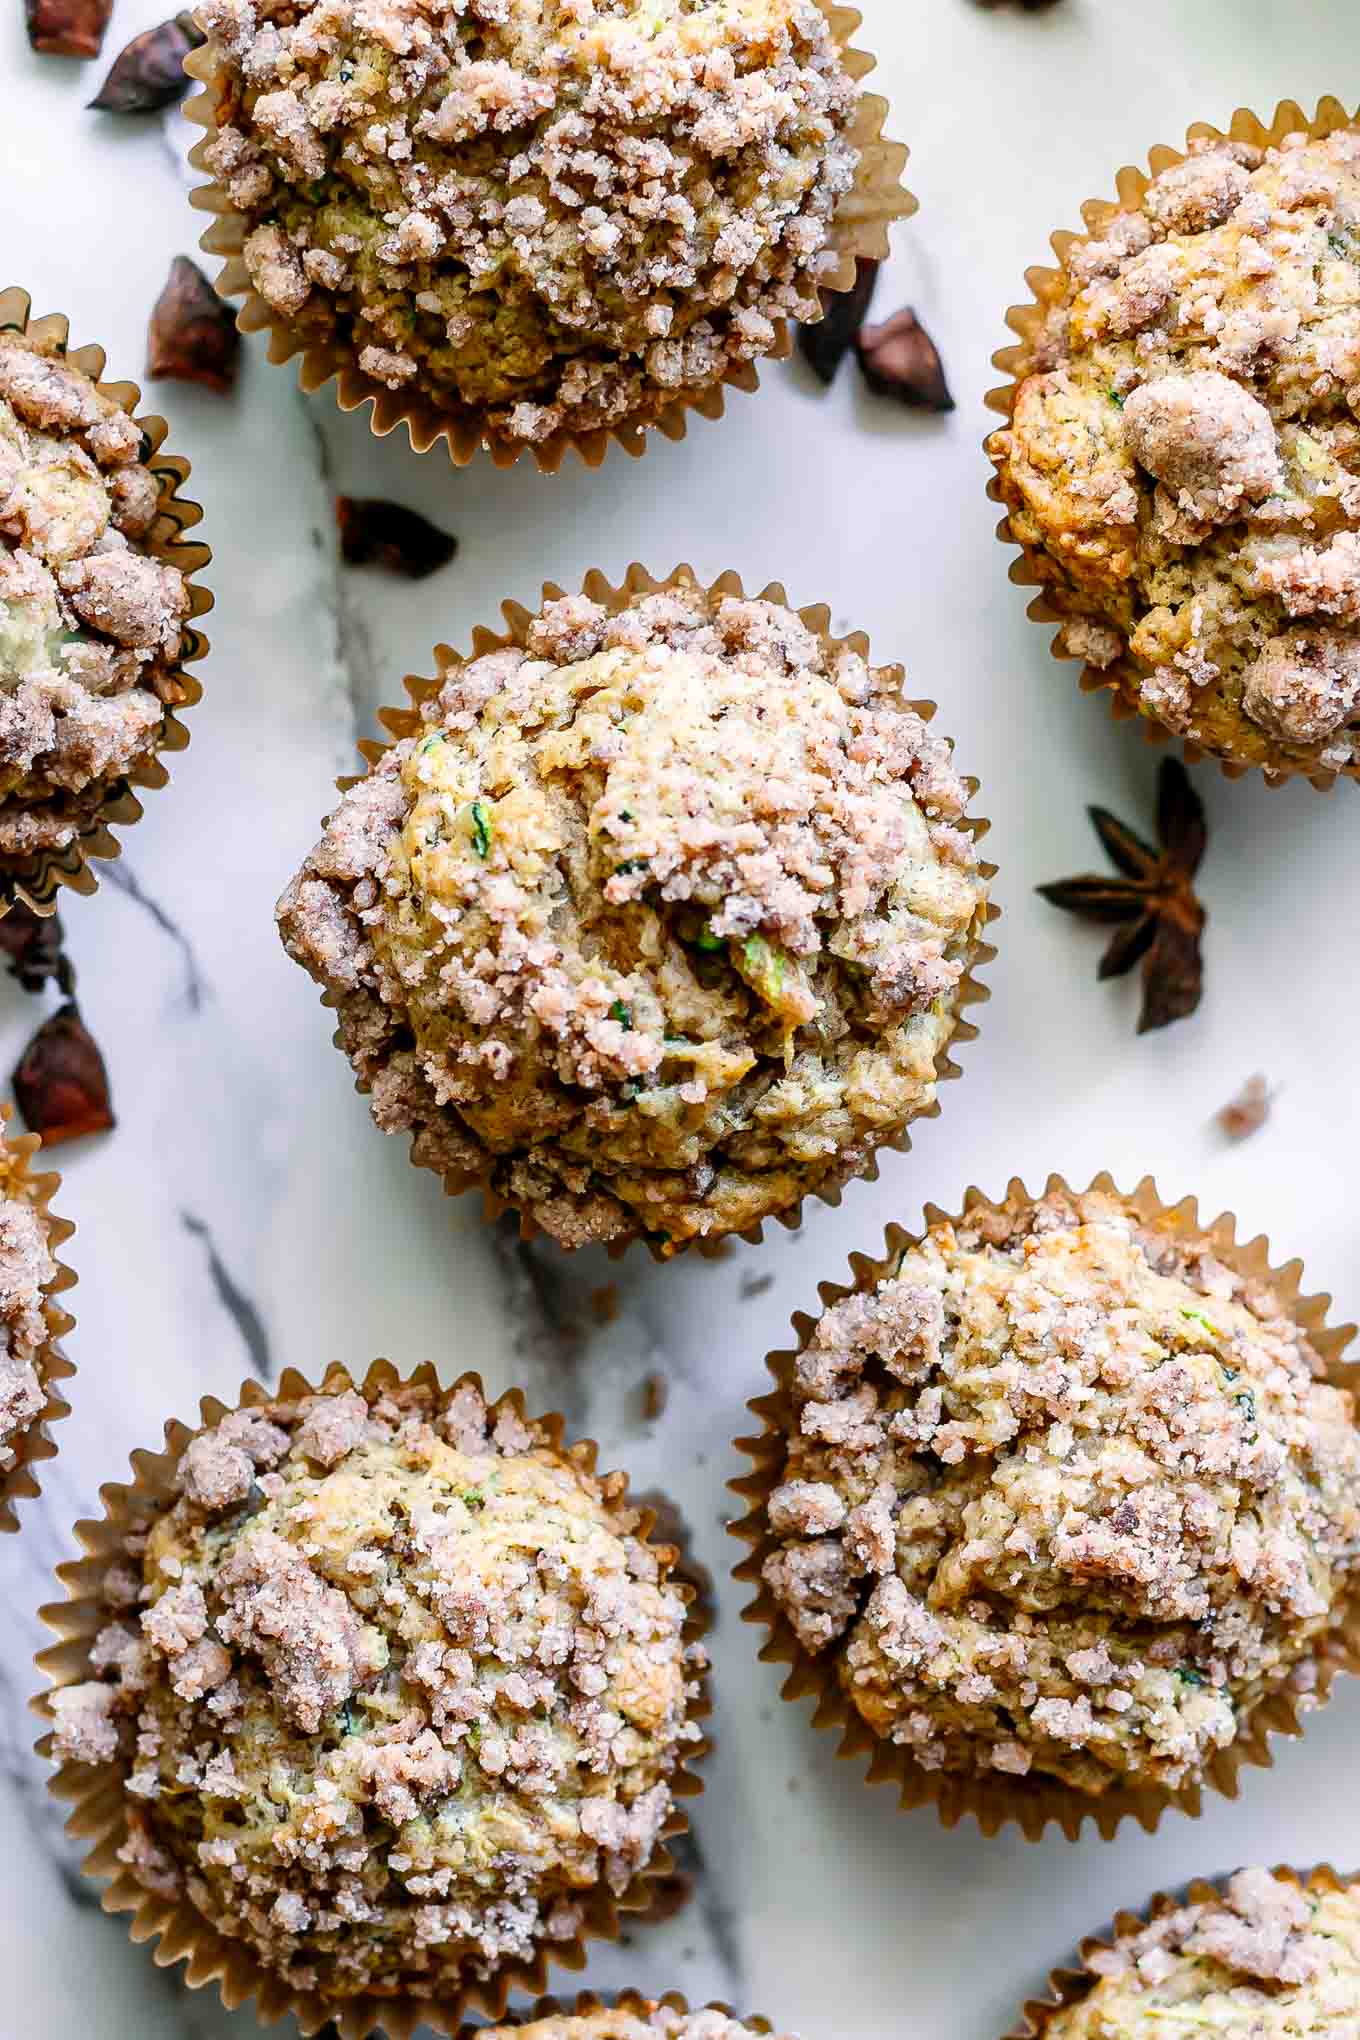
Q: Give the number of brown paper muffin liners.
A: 9